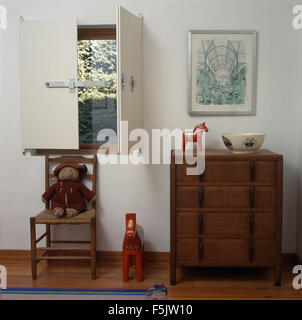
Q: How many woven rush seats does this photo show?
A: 1